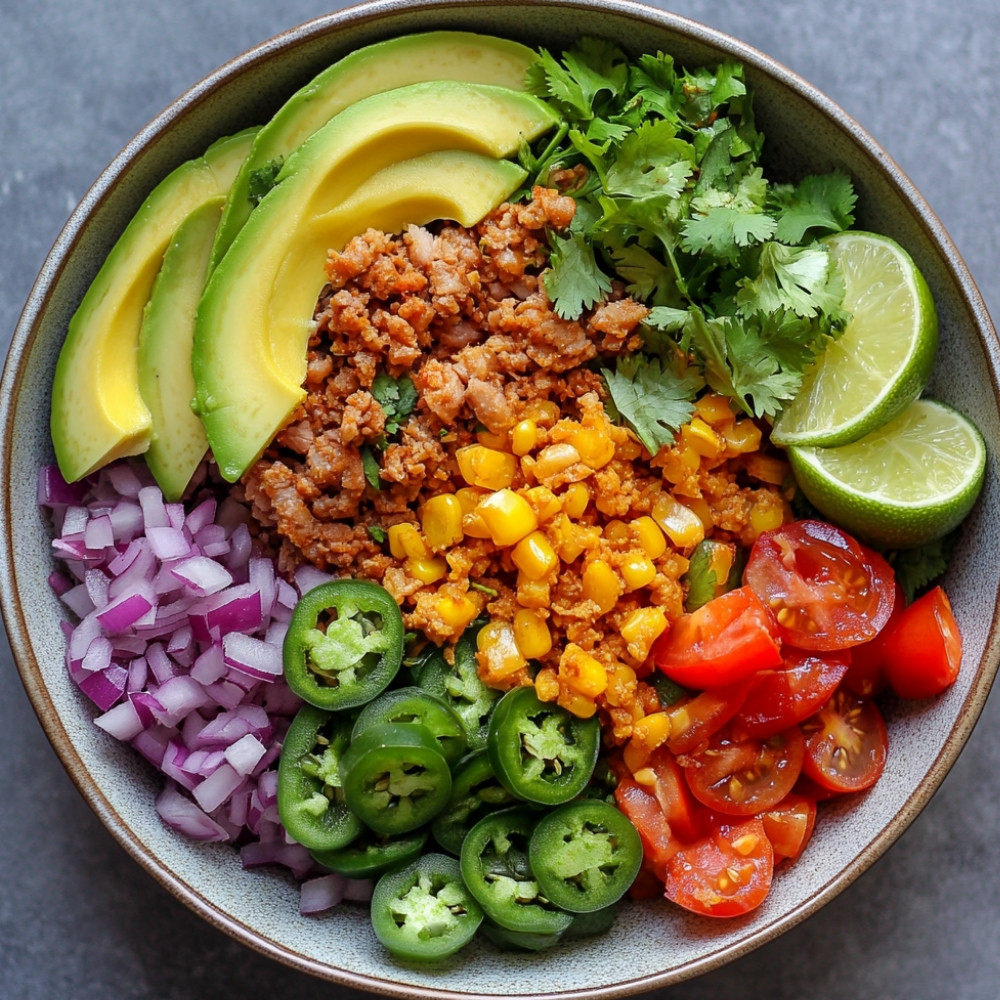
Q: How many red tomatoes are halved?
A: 4